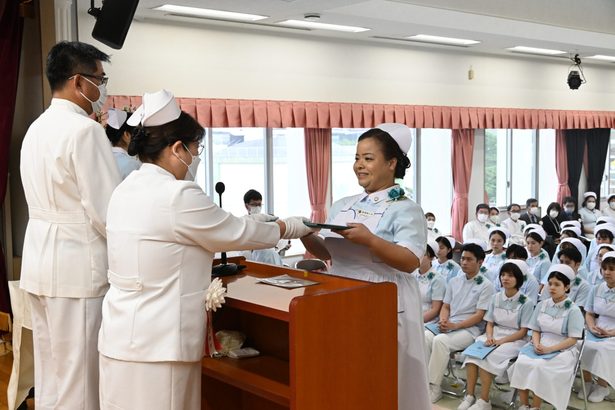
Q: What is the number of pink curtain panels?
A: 3